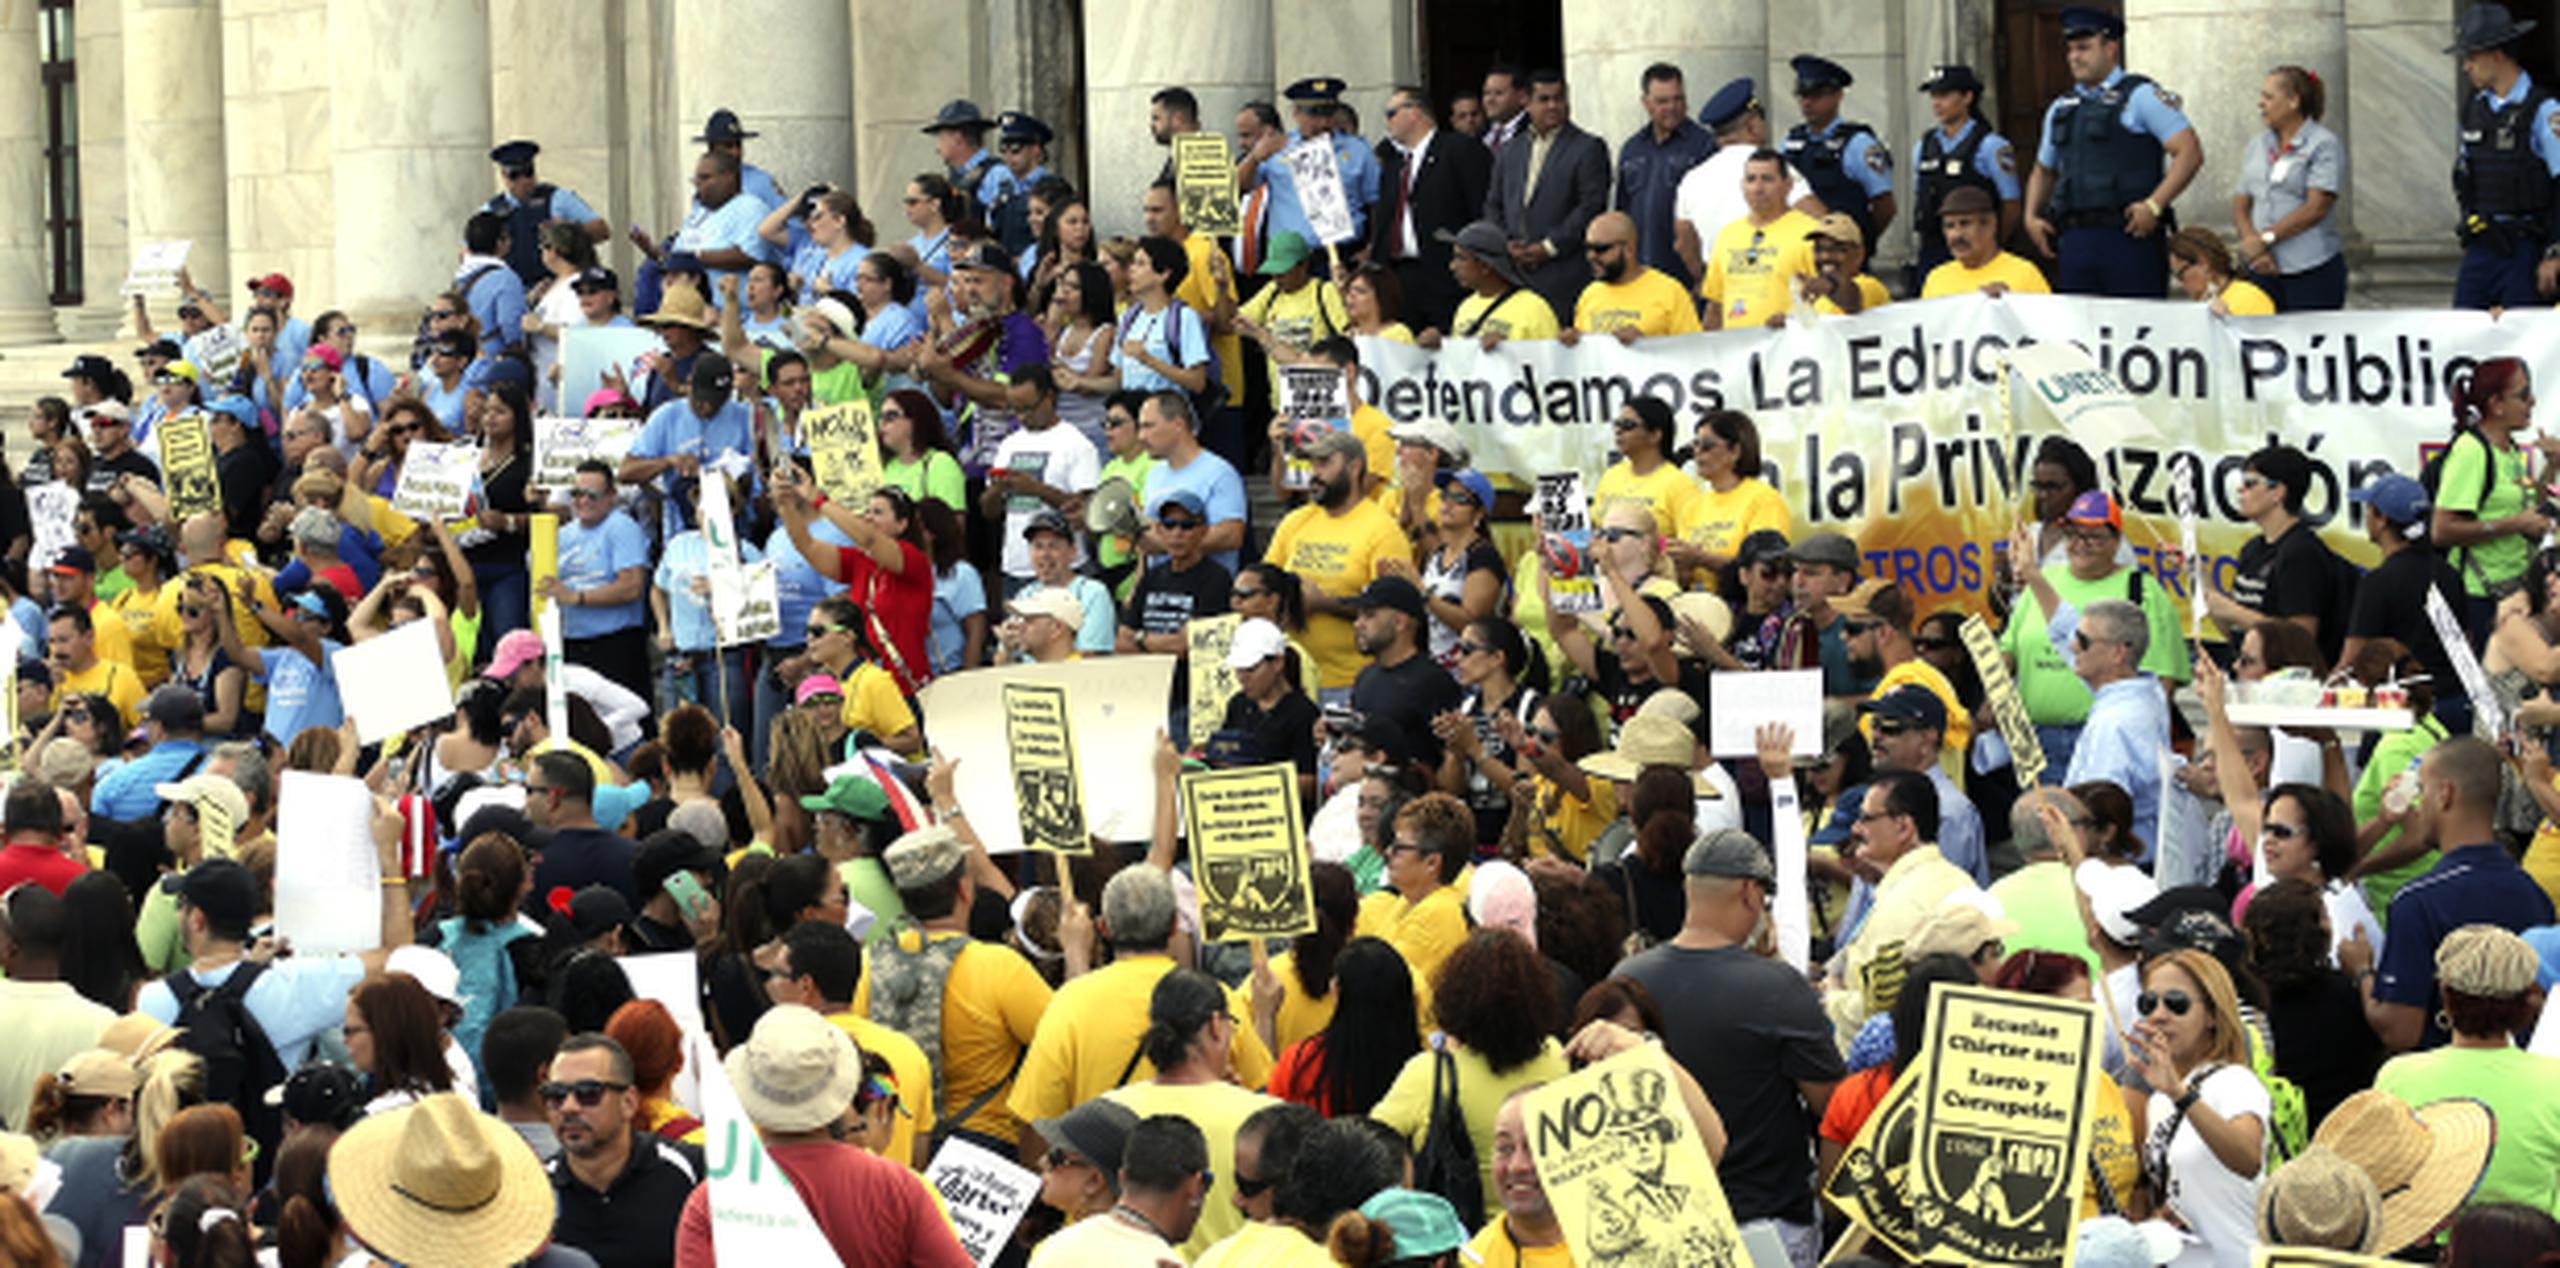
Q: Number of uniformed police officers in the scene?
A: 10